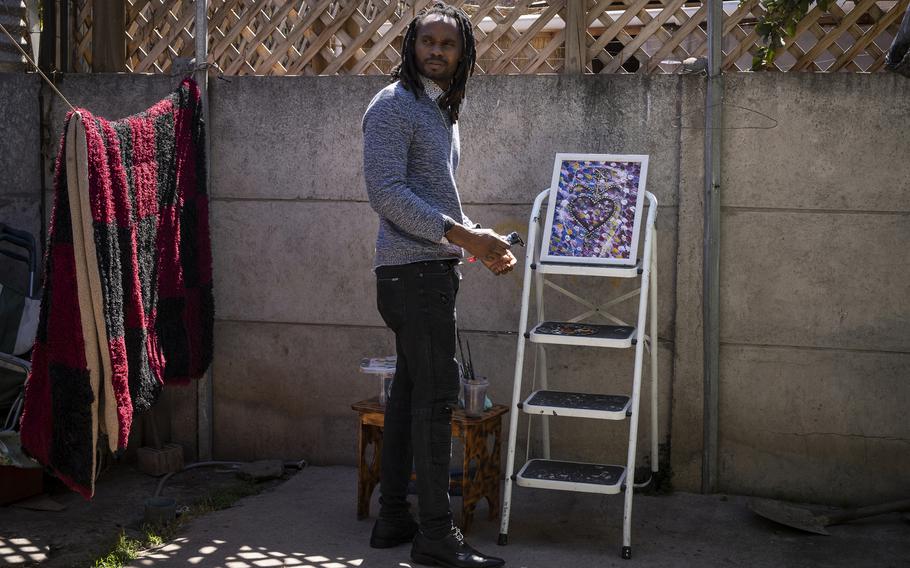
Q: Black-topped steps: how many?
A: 3